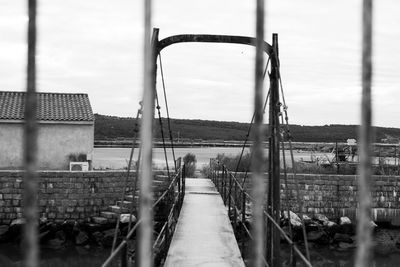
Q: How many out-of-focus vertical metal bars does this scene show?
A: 4